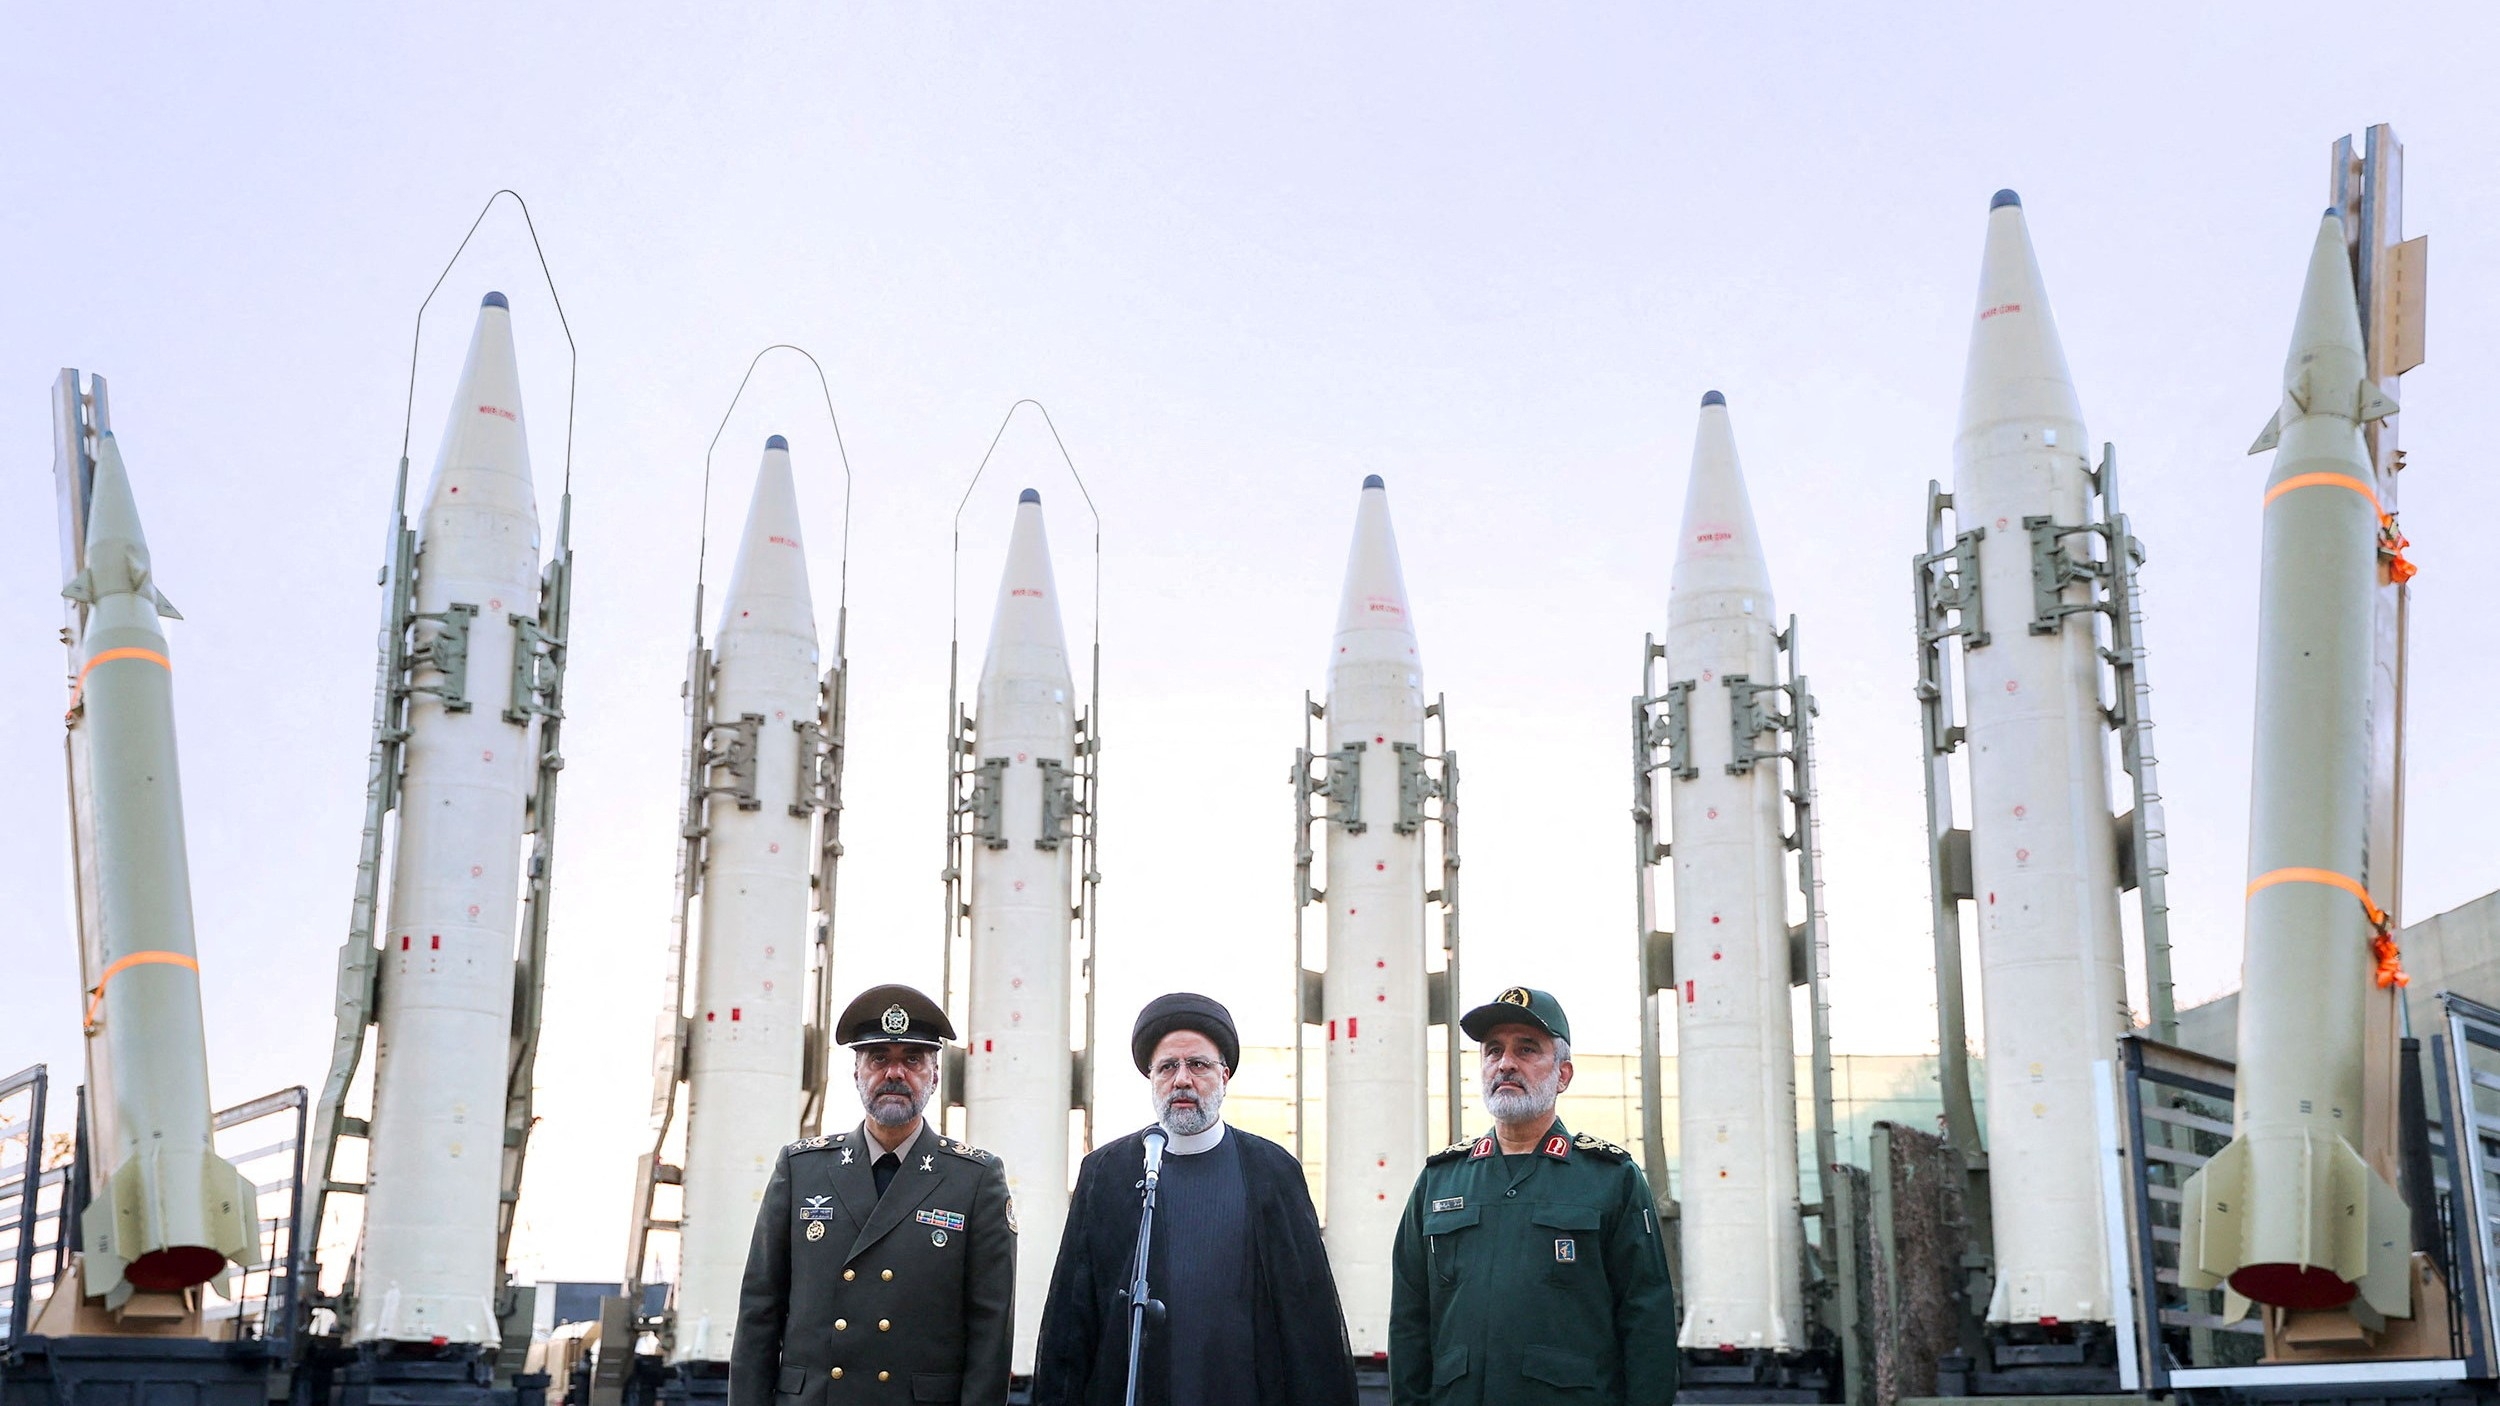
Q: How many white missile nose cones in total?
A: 6